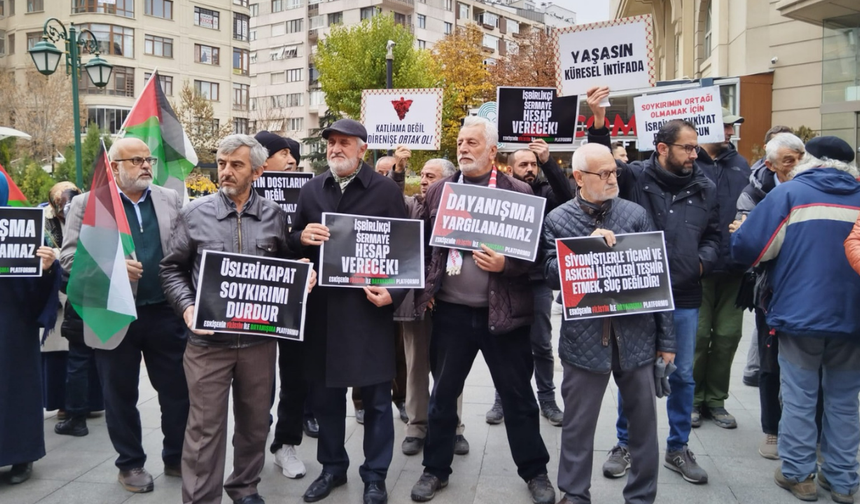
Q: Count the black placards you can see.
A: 7